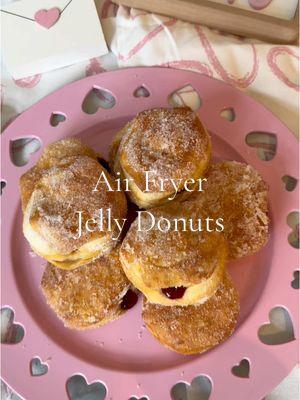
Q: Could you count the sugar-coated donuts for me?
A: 7